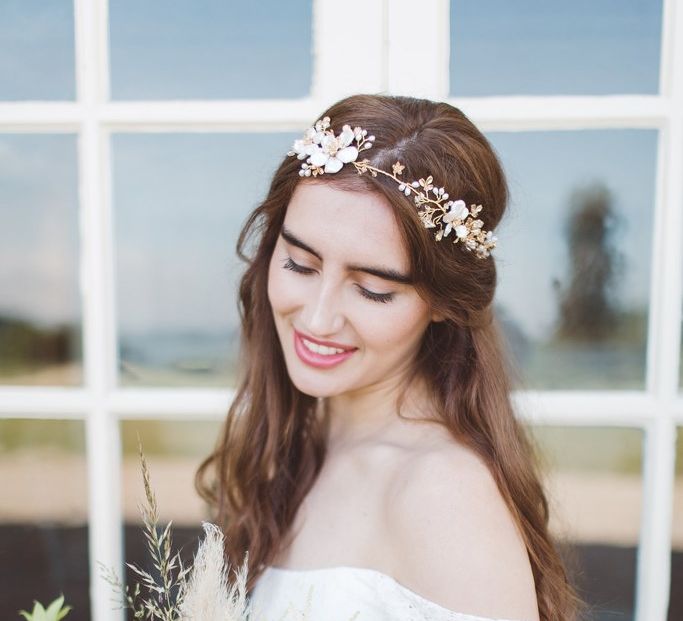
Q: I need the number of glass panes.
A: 9